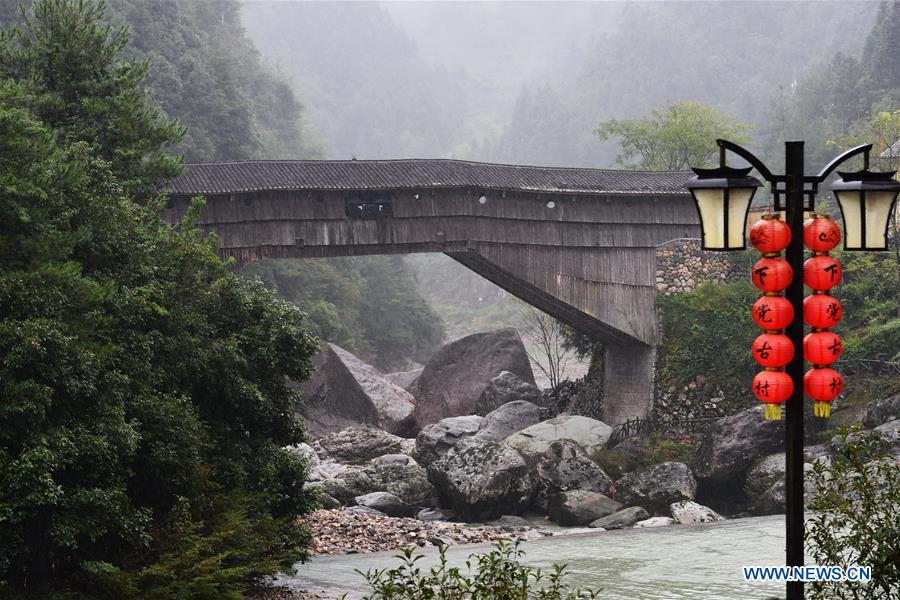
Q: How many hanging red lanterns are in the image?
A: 10